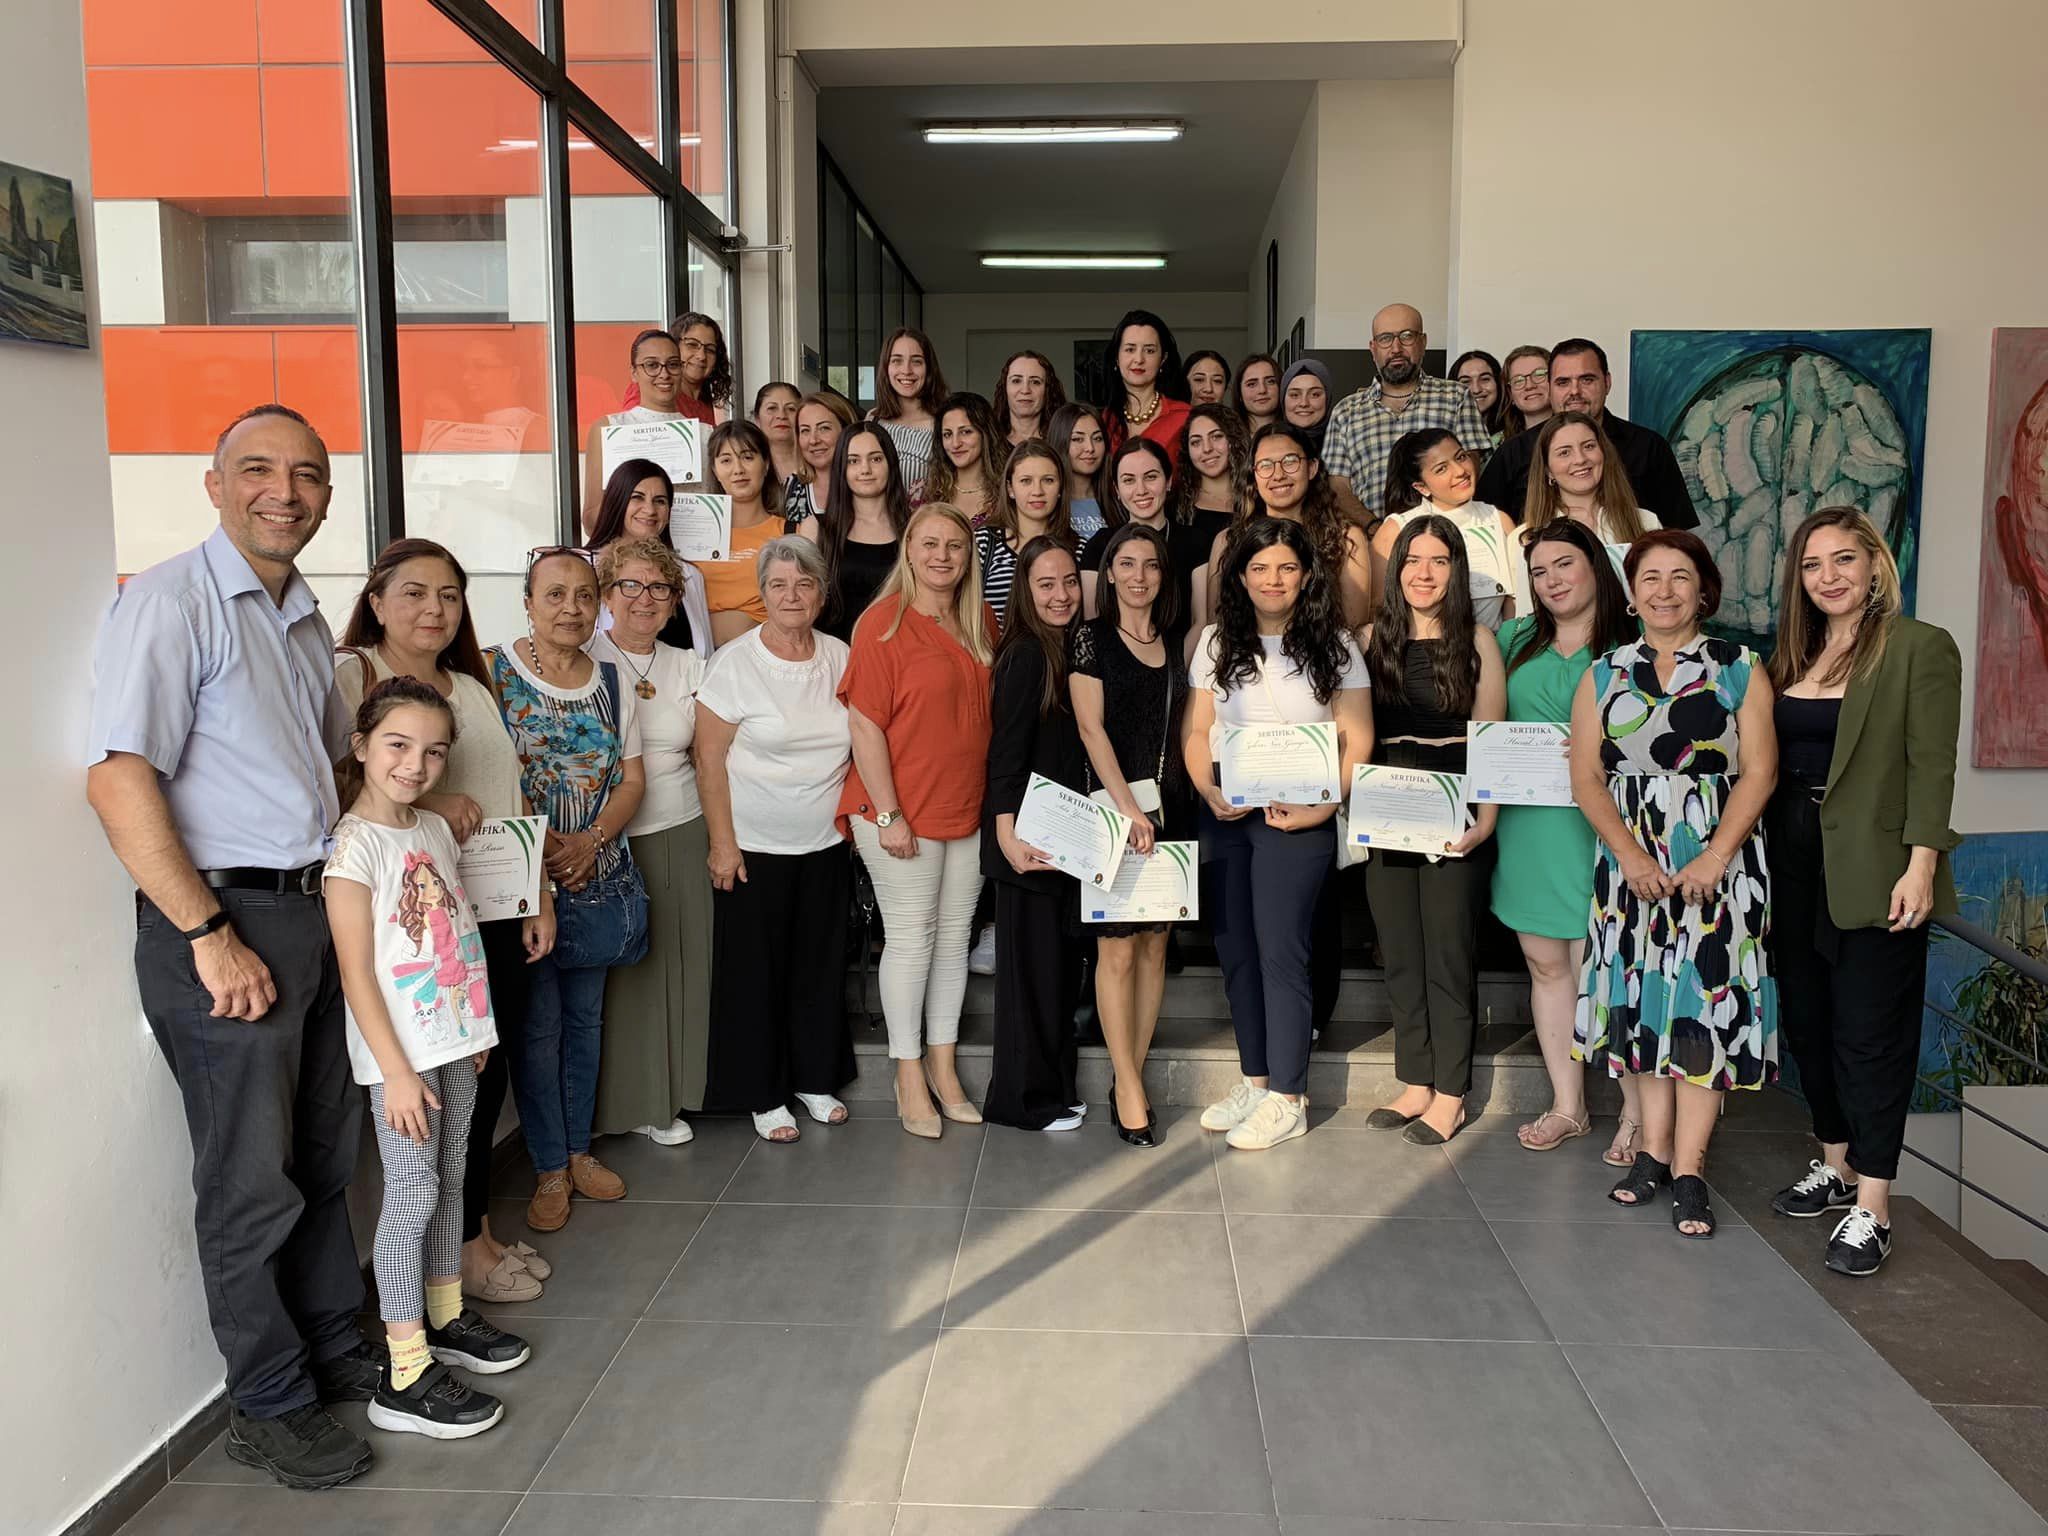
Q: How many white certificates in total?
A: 10